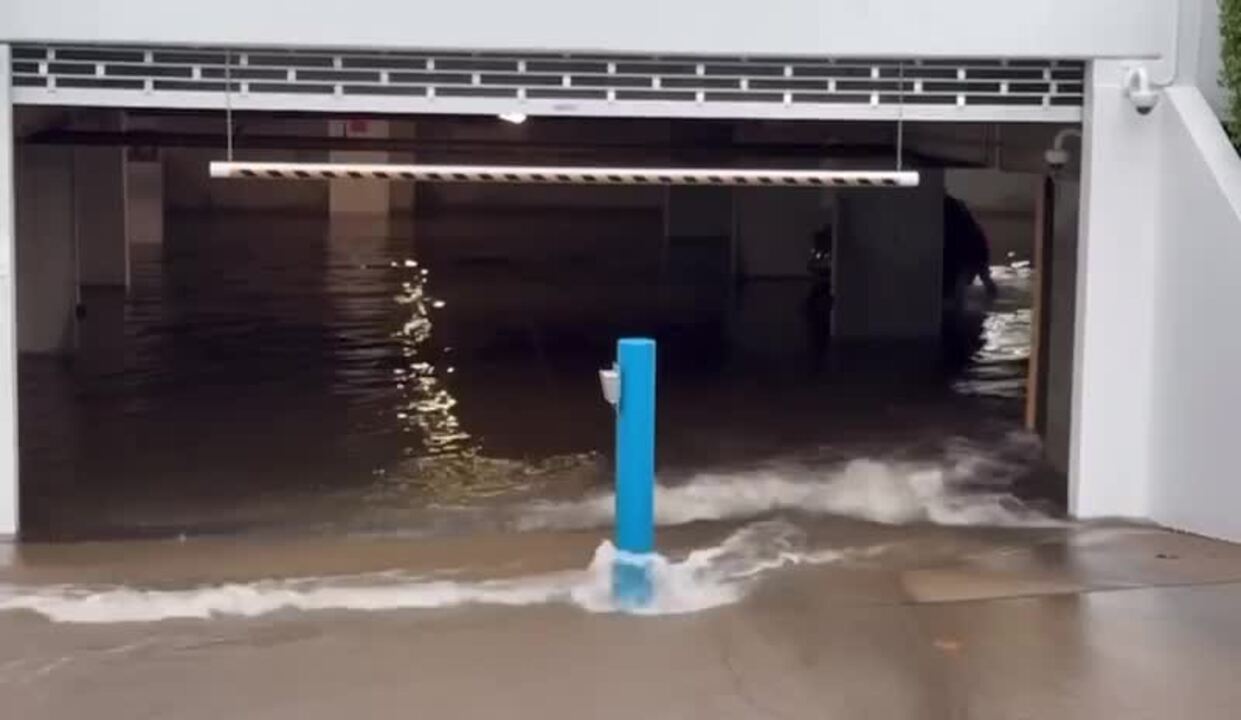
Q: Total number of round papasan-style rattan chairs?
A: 0